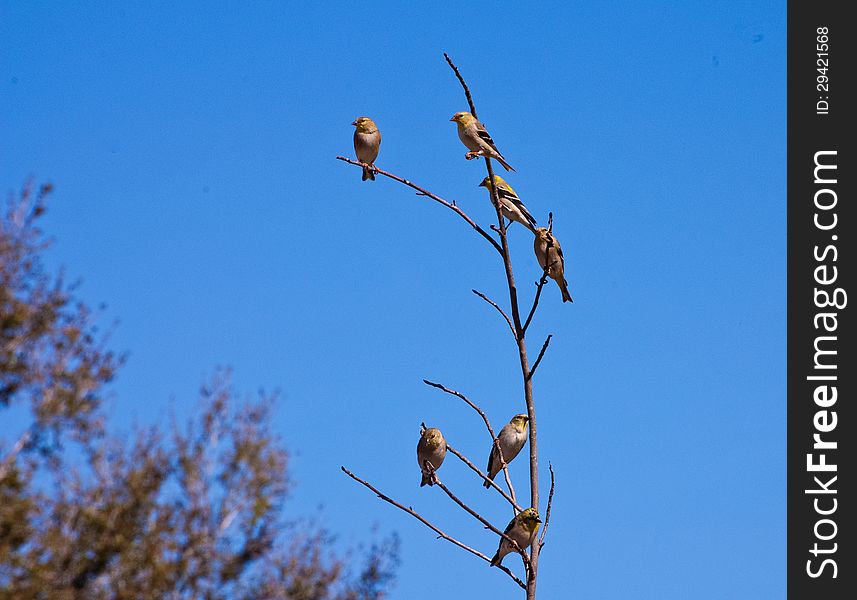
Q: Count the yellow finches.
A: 7